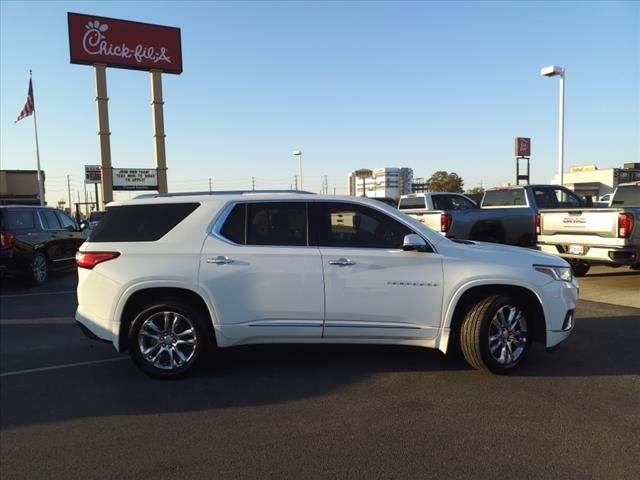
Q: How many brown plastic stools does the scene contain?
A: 0